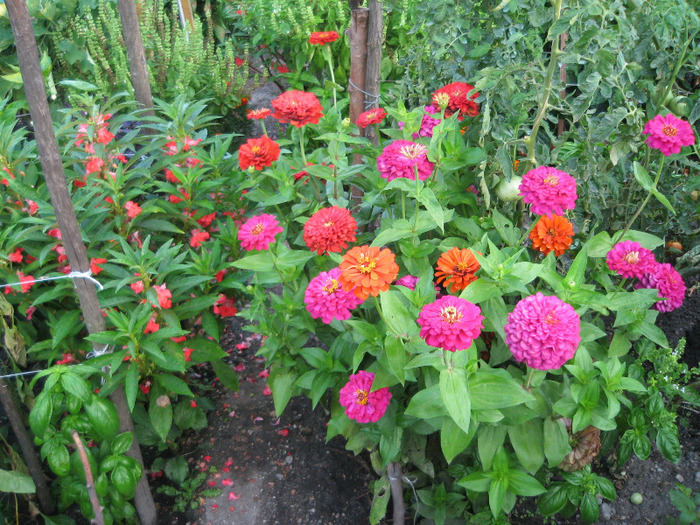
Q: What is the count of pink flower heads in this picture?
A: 12